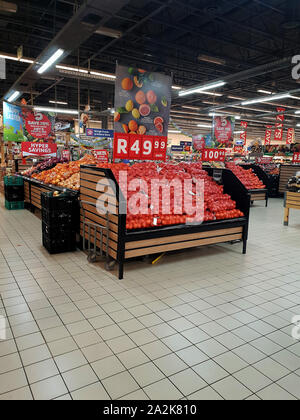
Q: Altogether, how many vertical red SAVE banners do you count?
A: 4